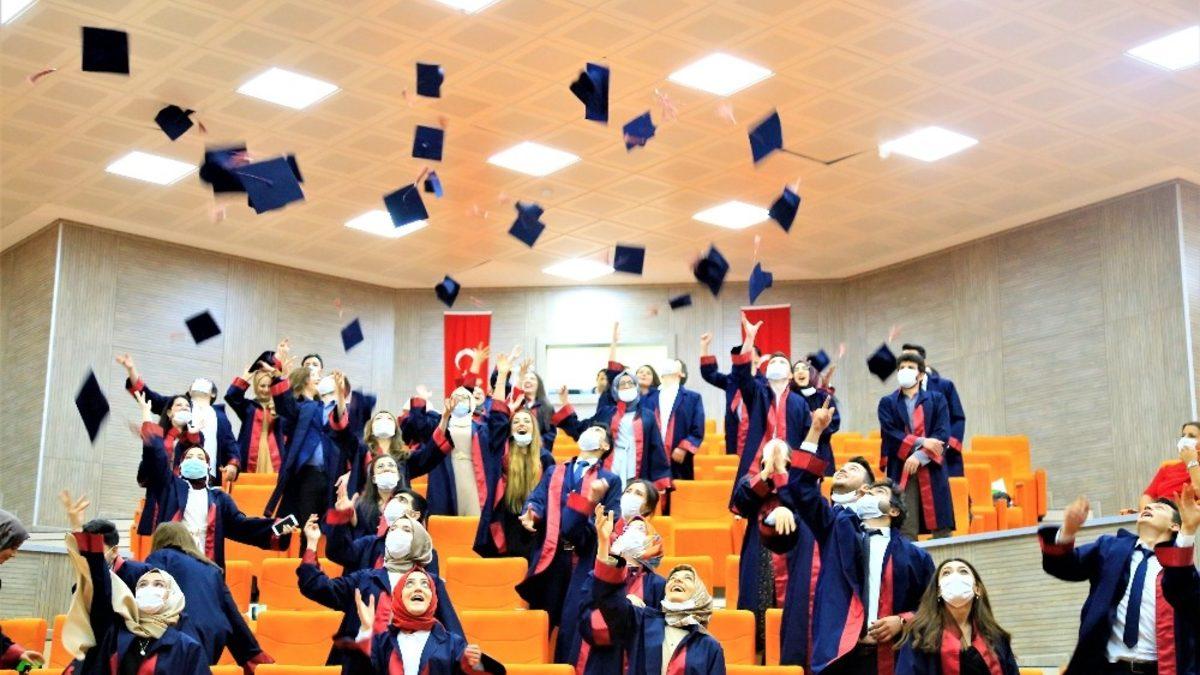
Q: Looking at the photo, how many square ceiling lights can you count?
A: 11